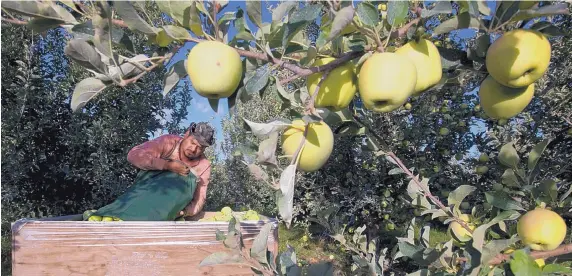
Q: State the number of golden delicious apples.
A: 9